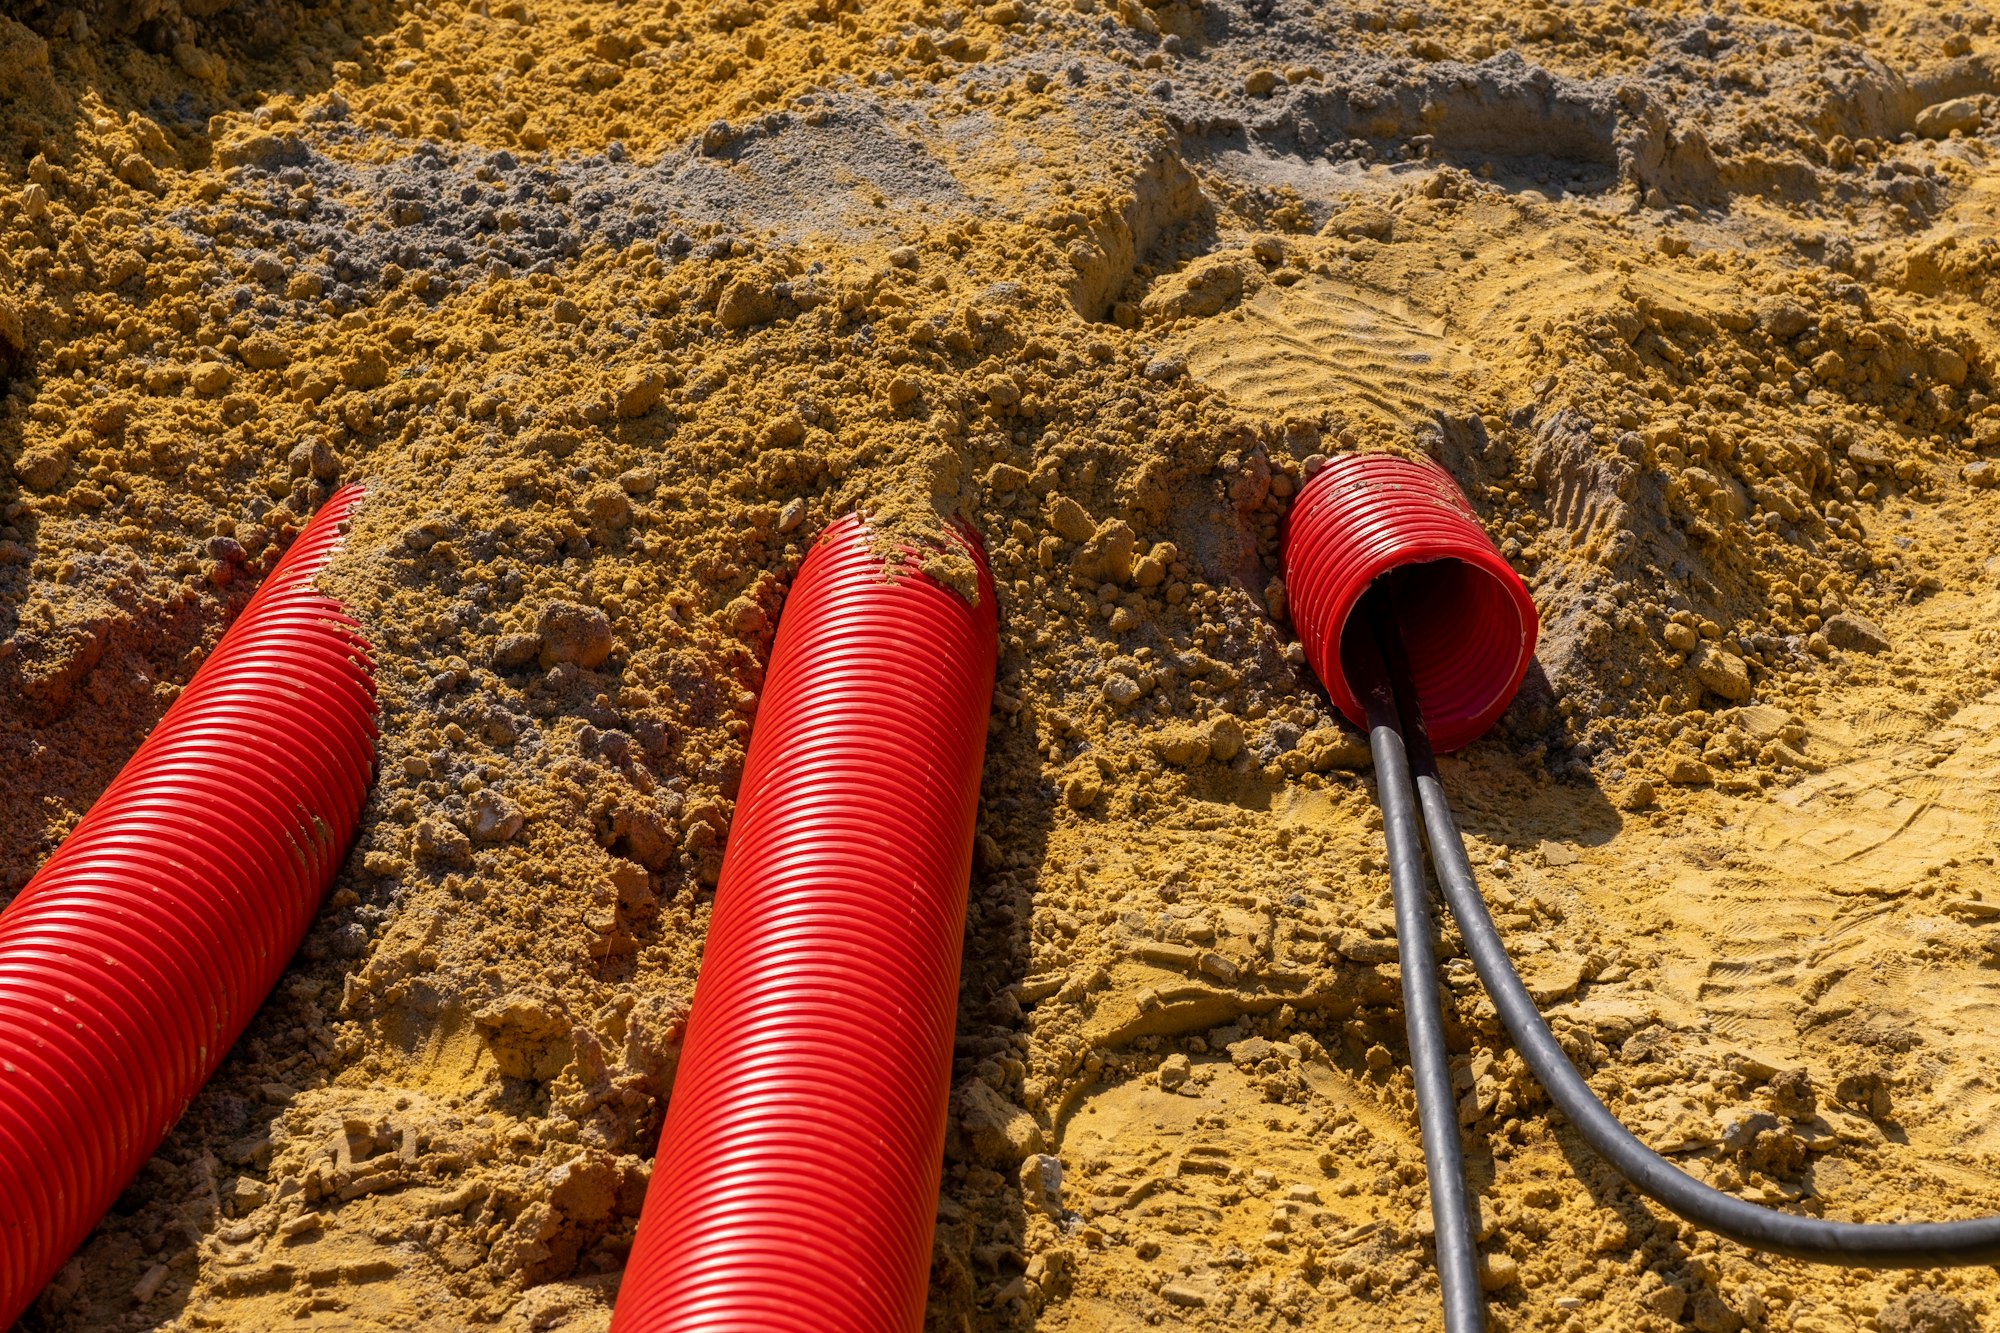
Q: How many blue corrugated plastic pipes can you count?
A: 0